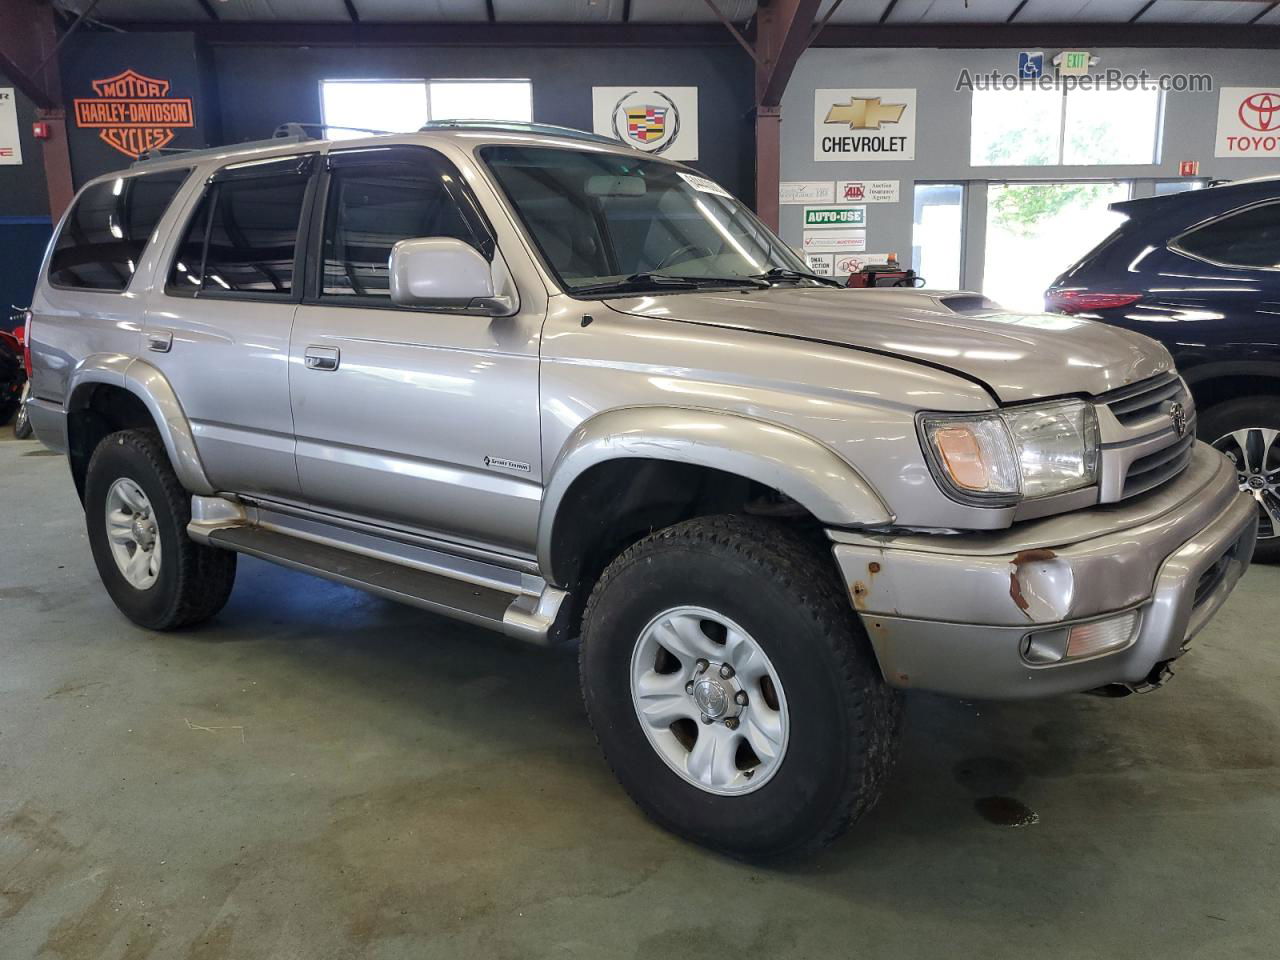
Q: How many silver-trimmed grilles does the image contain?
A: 1